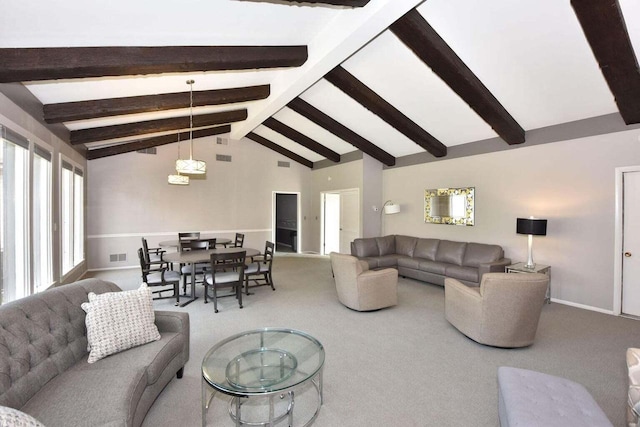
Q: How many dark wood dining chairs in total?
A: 8